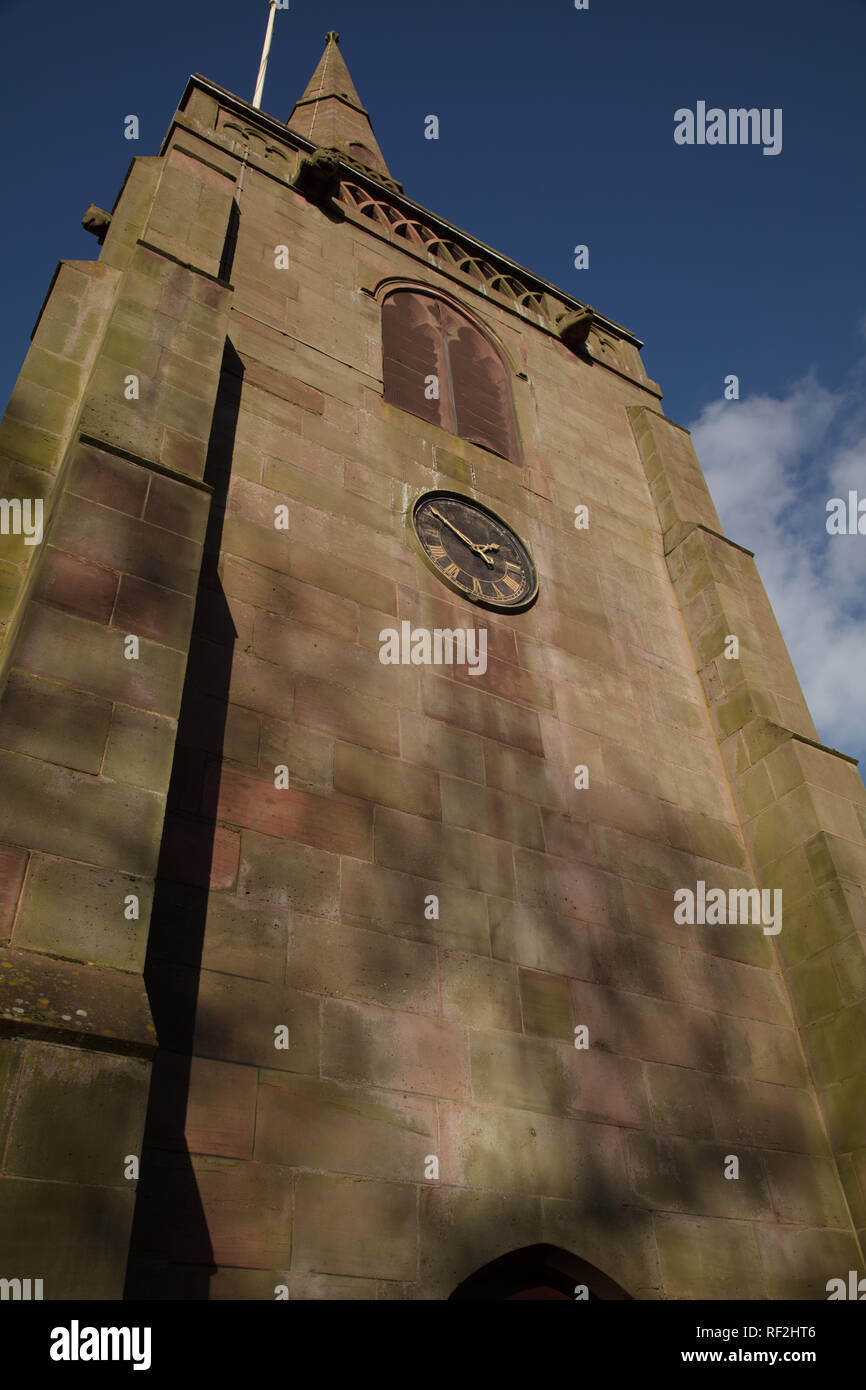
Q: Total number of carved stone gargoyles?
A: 3